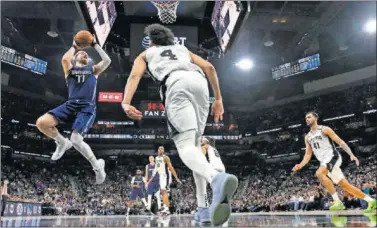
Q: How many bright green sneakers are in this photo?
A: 2